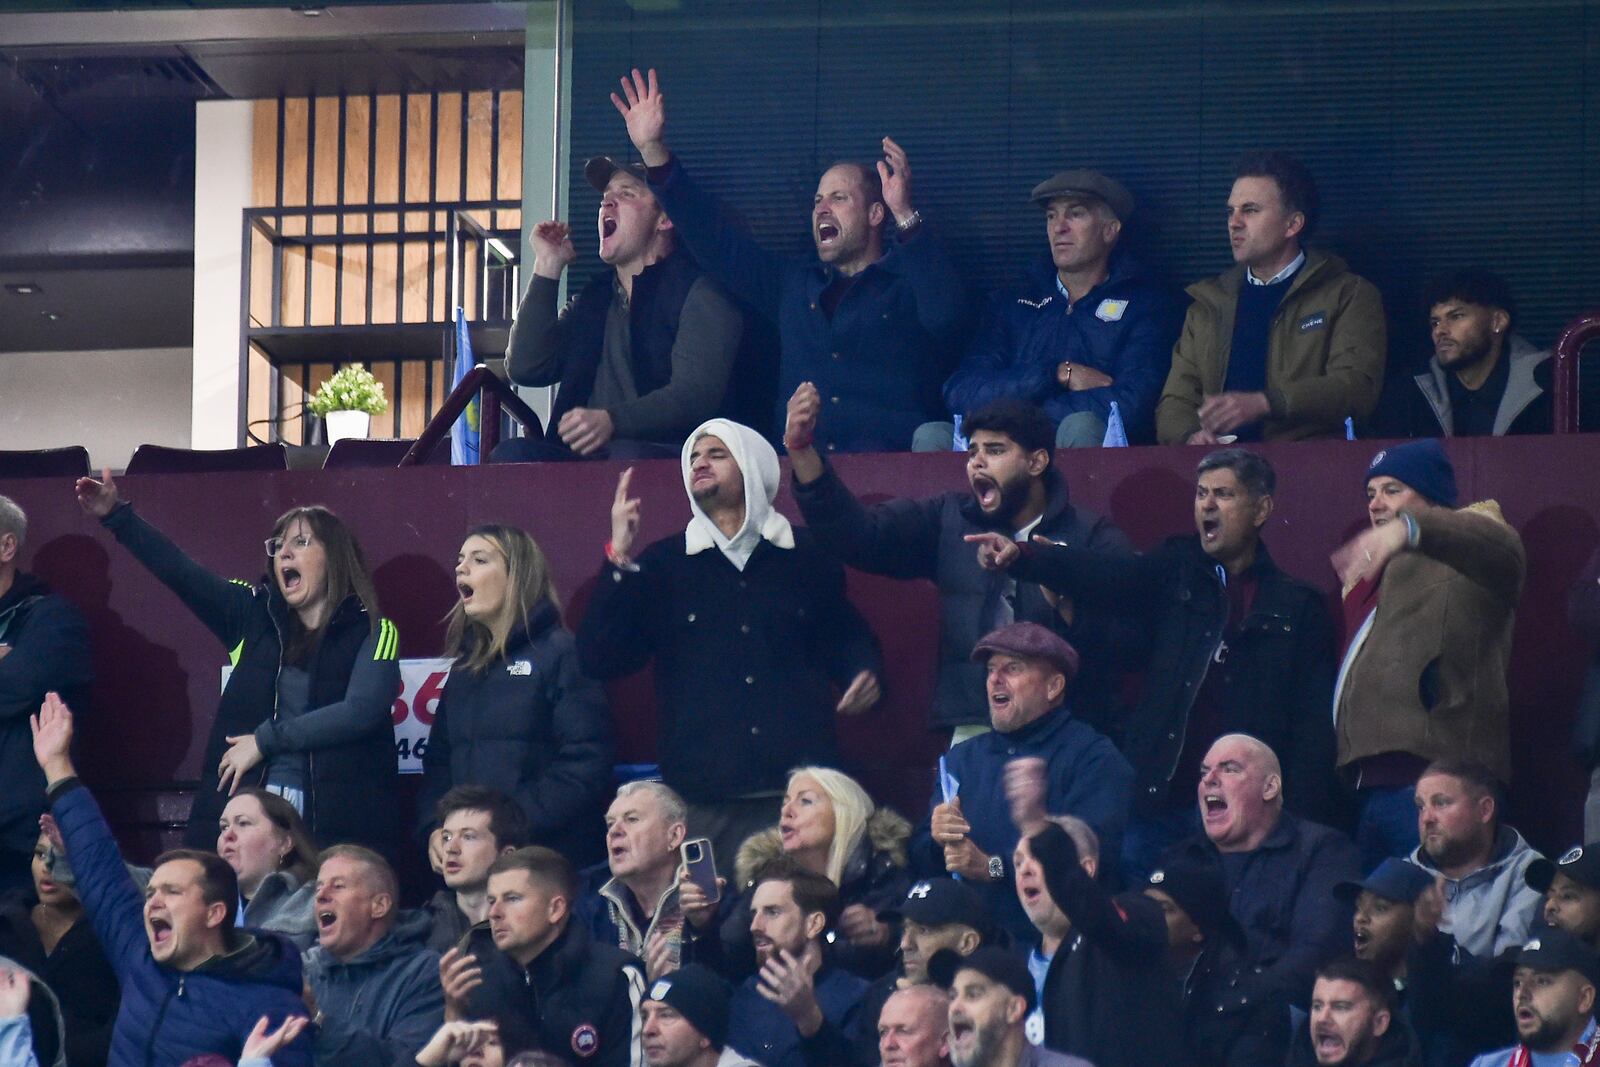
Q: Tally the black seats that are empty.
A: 3